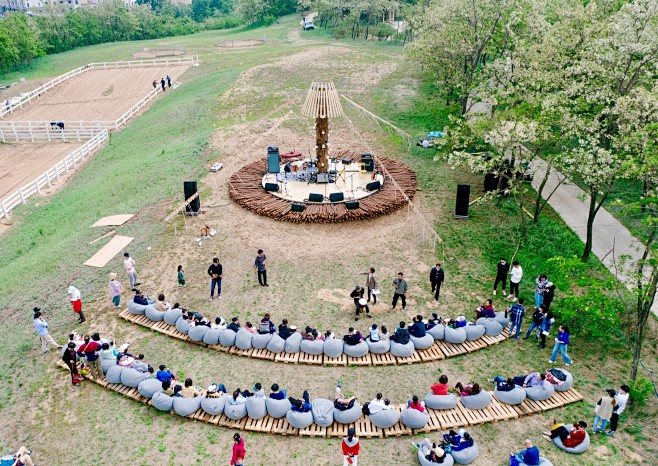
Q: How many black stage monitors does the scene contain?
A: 6